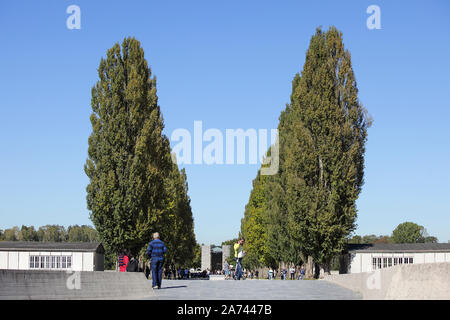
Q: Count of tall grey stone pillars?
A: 2